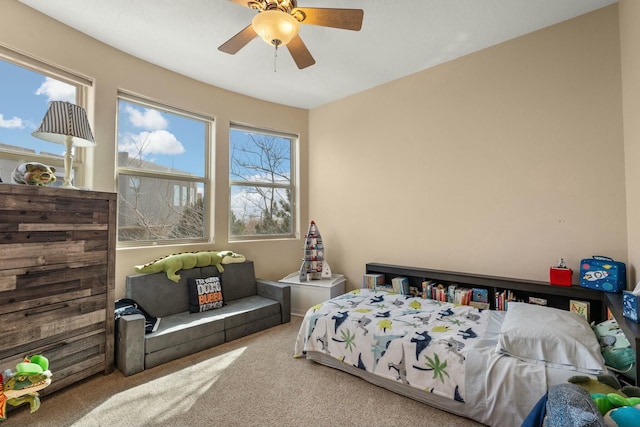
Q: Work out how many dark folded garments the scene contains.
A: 1